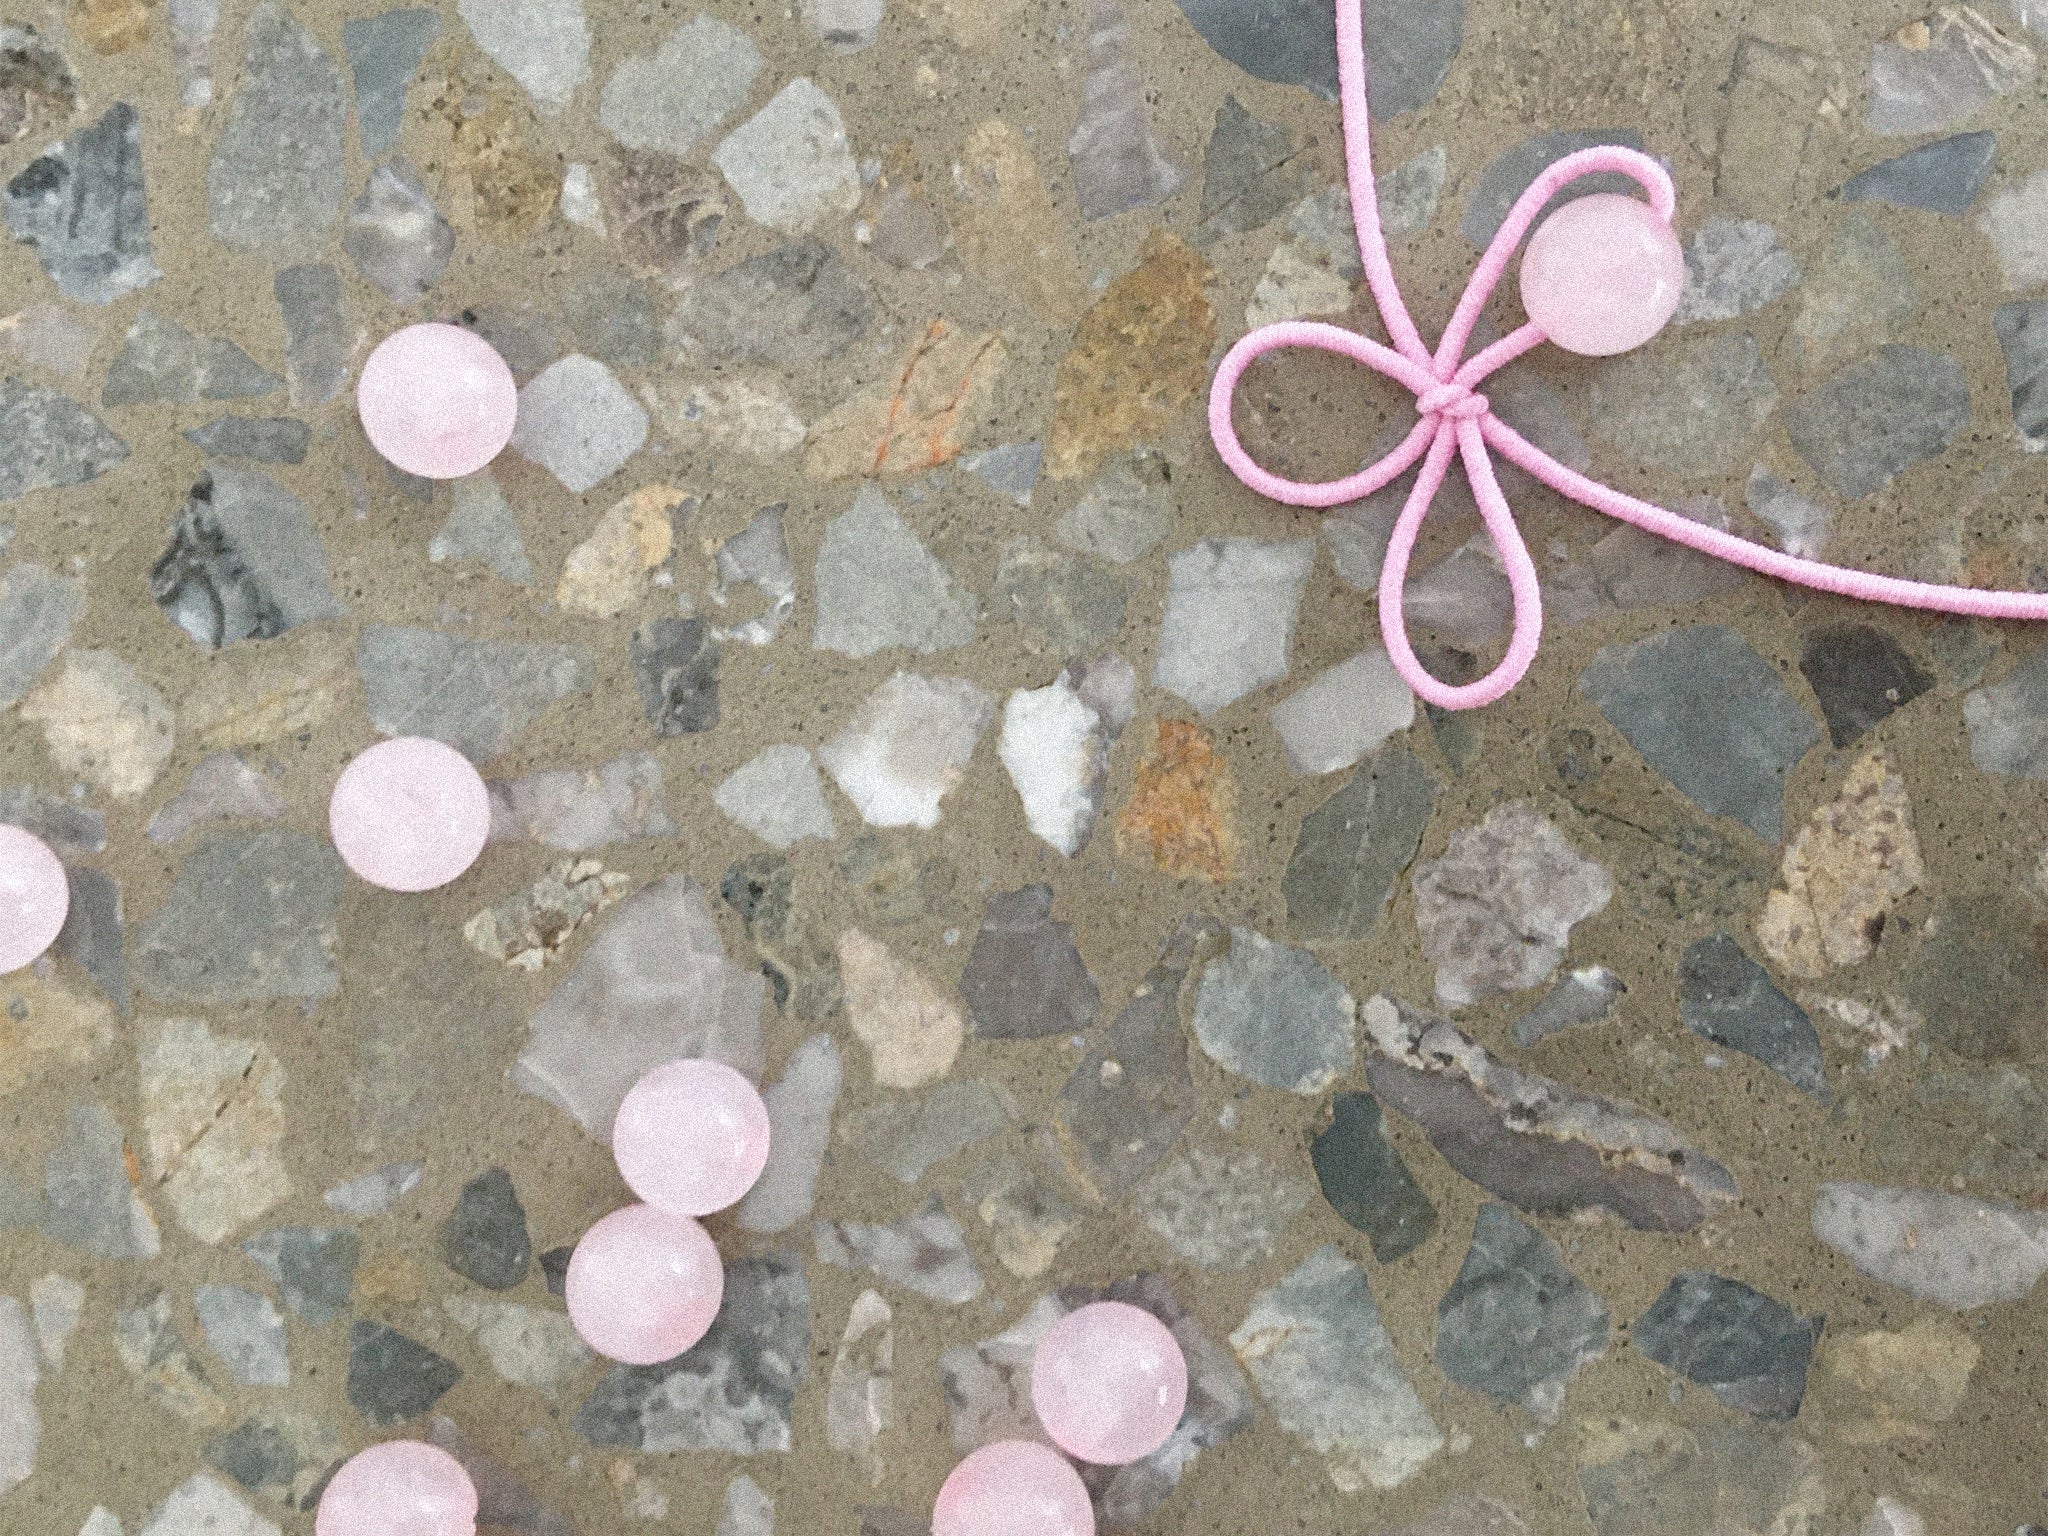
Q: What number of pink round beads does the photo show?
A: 9